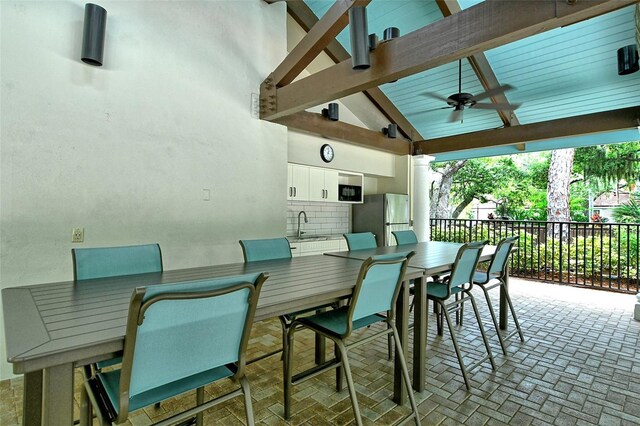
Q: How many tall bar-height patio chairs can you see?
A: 8